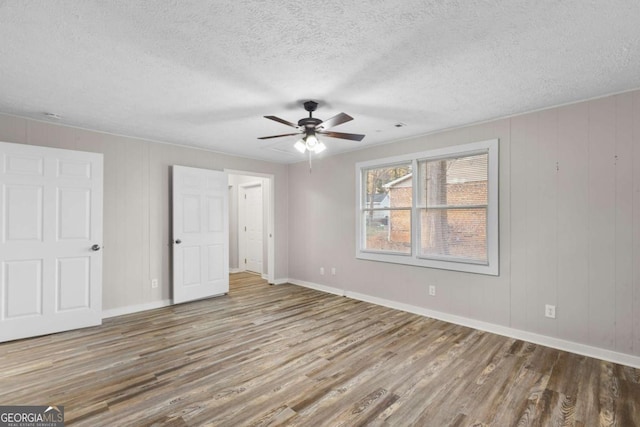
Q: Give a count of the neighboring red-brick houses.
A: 1